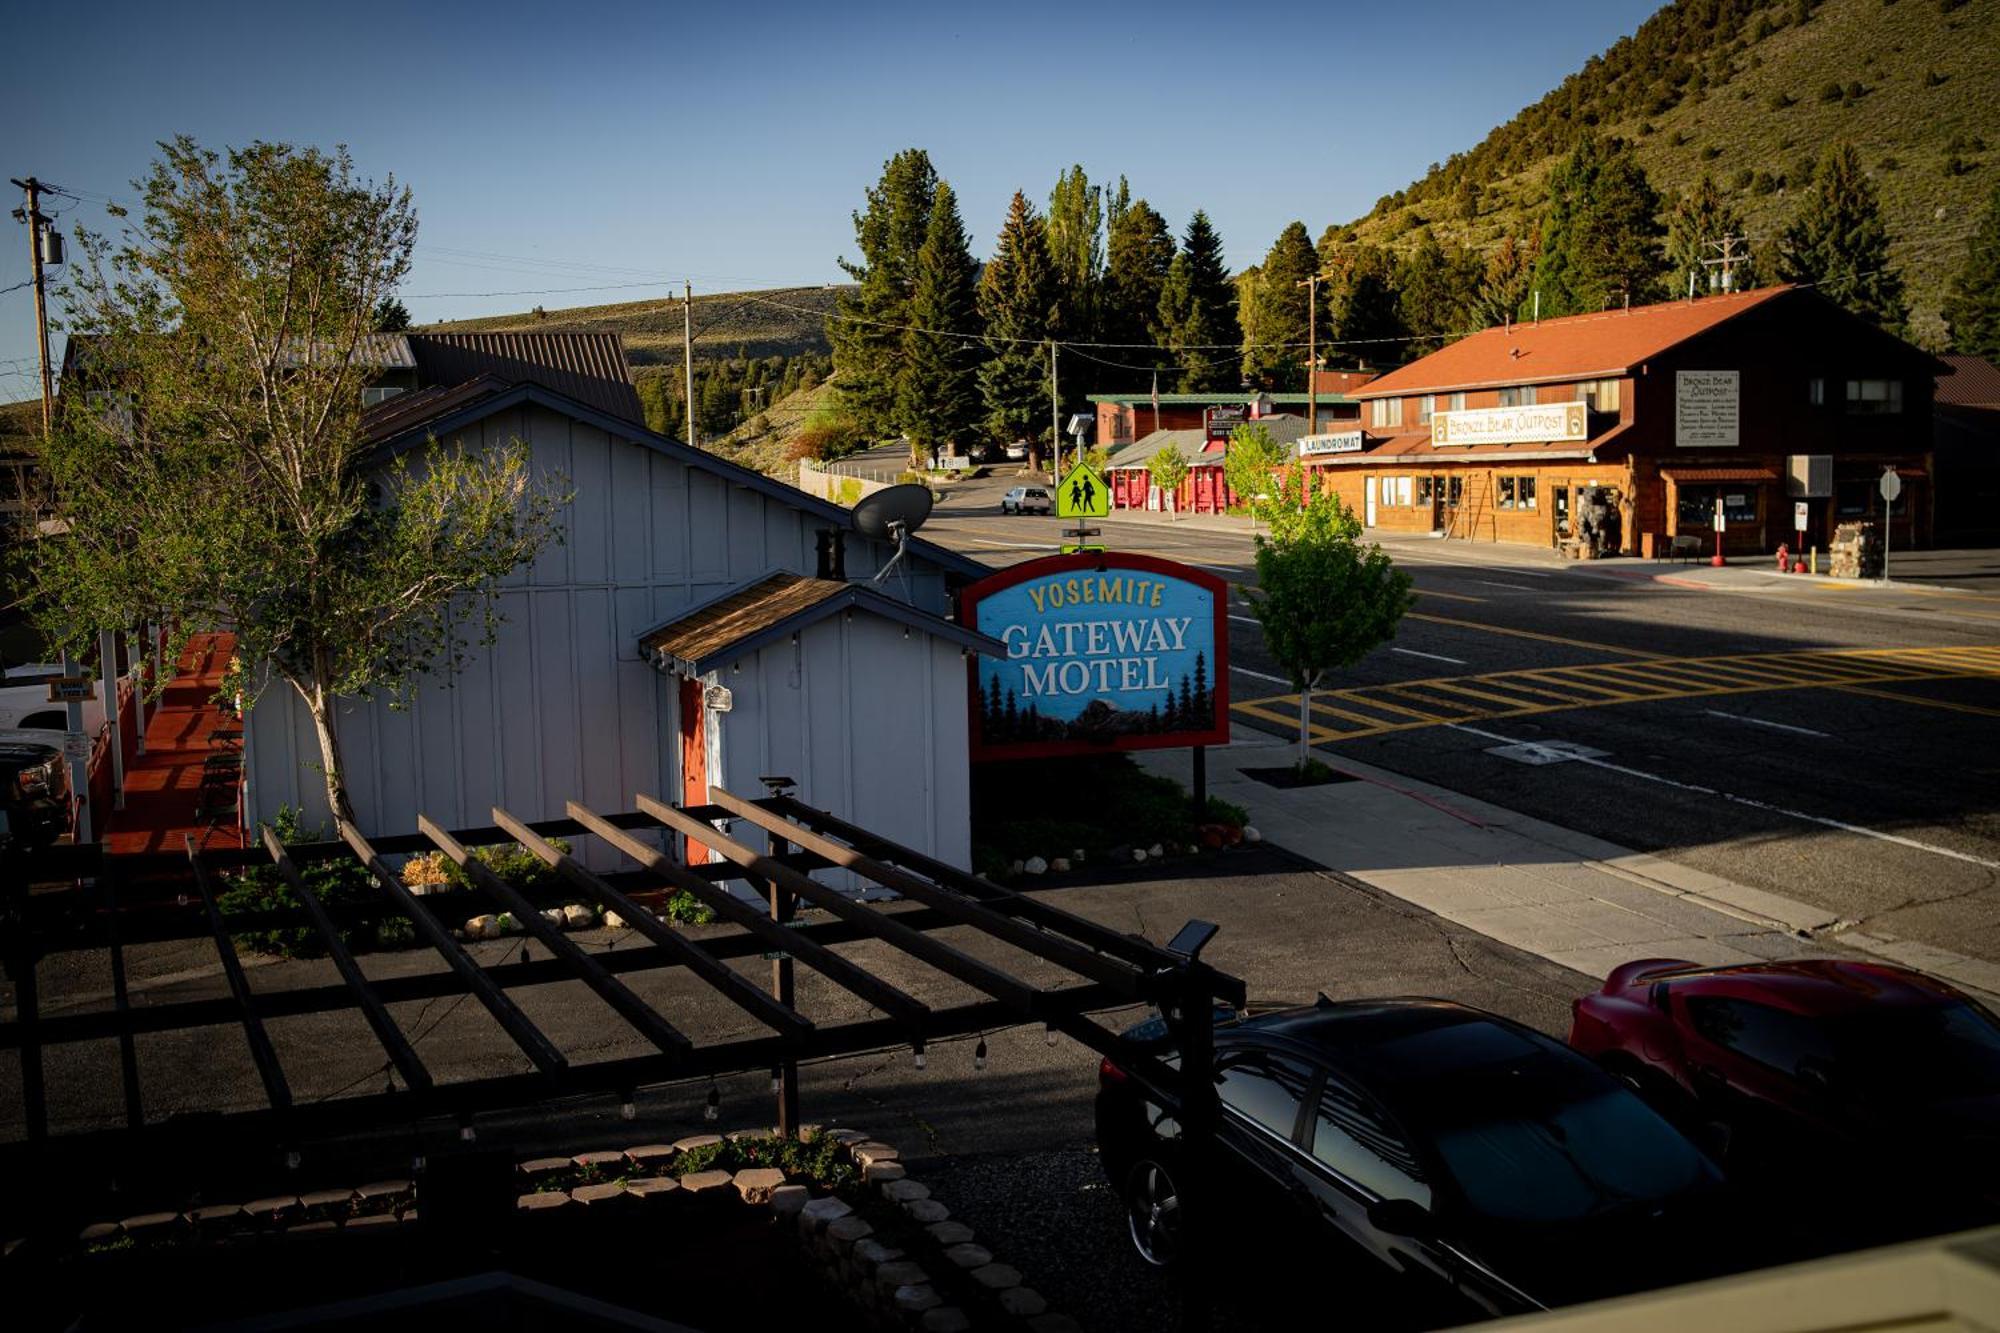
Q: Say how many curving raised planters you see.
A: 1